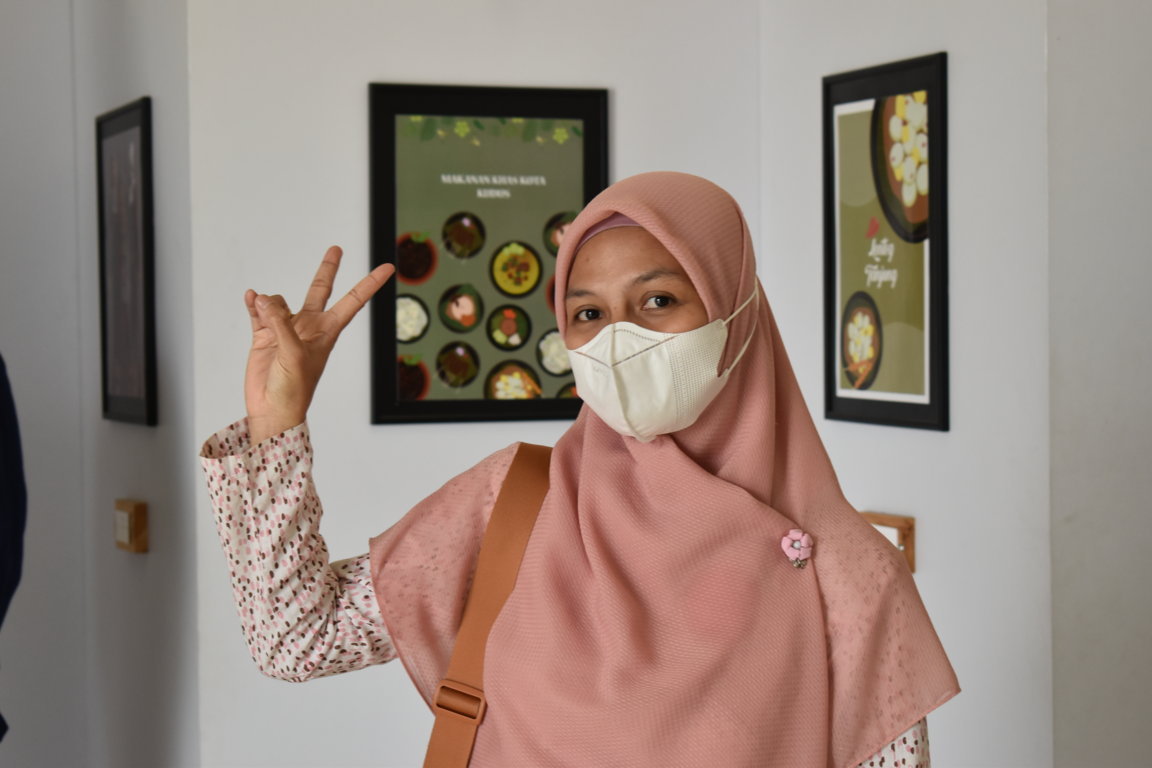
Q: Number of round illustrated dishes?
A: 15